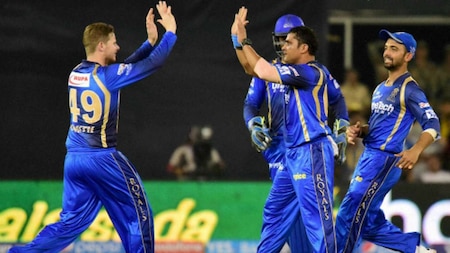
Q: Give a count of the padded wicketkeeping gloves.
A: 2